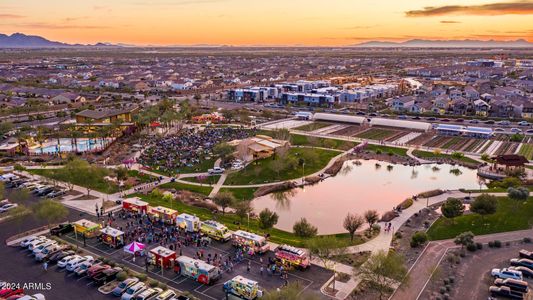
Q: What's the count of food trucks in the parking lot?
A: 11